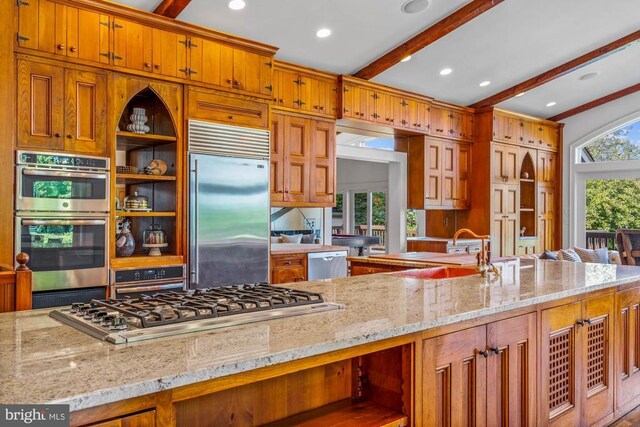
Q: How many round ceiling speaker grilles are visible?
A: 2